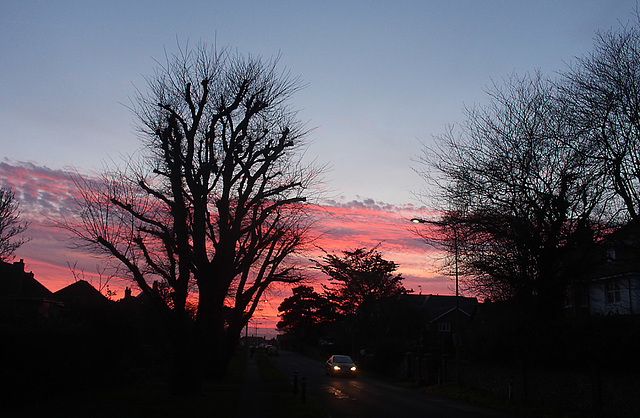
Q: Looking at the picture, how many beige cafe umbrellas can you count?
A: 0